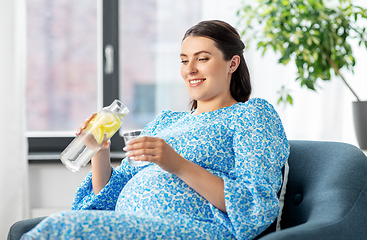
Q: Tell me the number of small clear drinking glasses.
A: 1